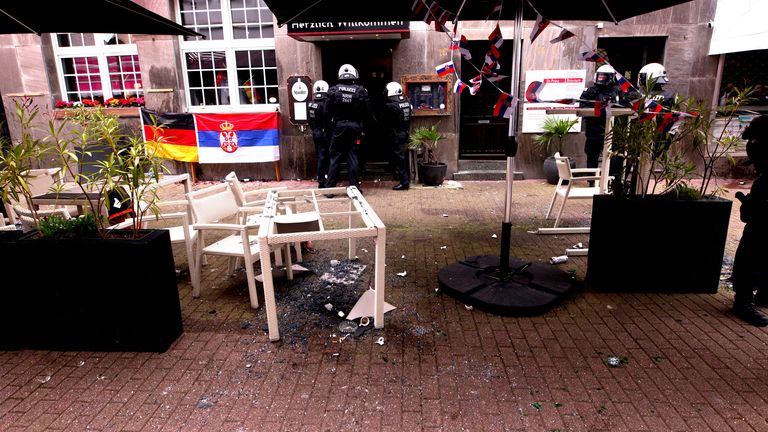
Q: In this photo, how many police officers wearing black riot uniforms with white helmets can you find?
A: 5